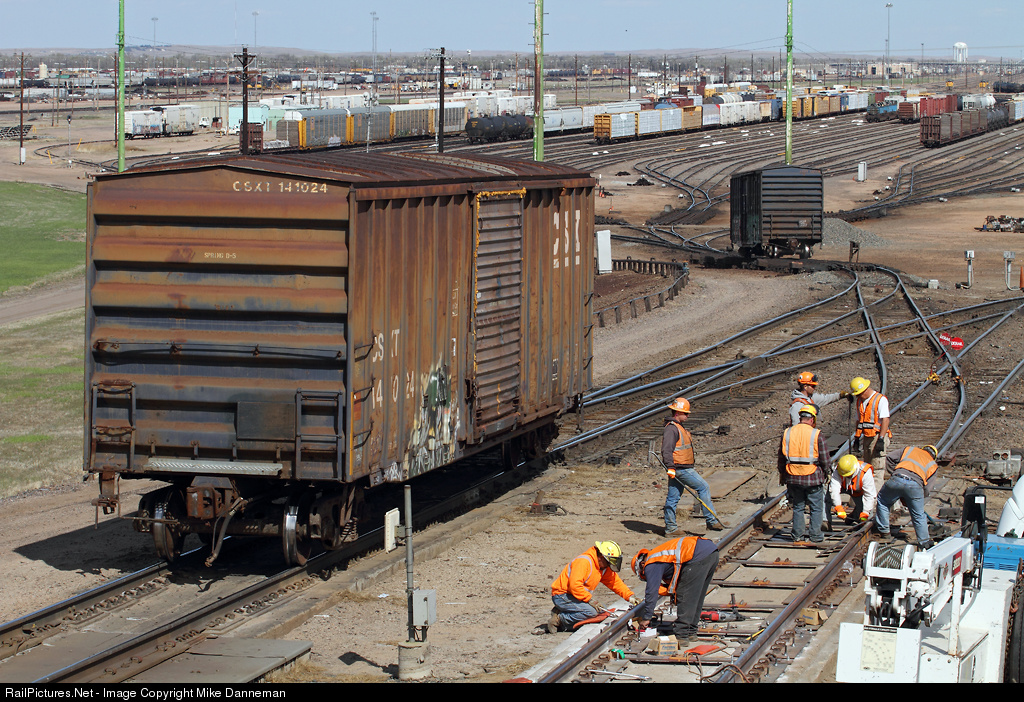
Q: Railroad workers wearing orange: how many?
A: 8